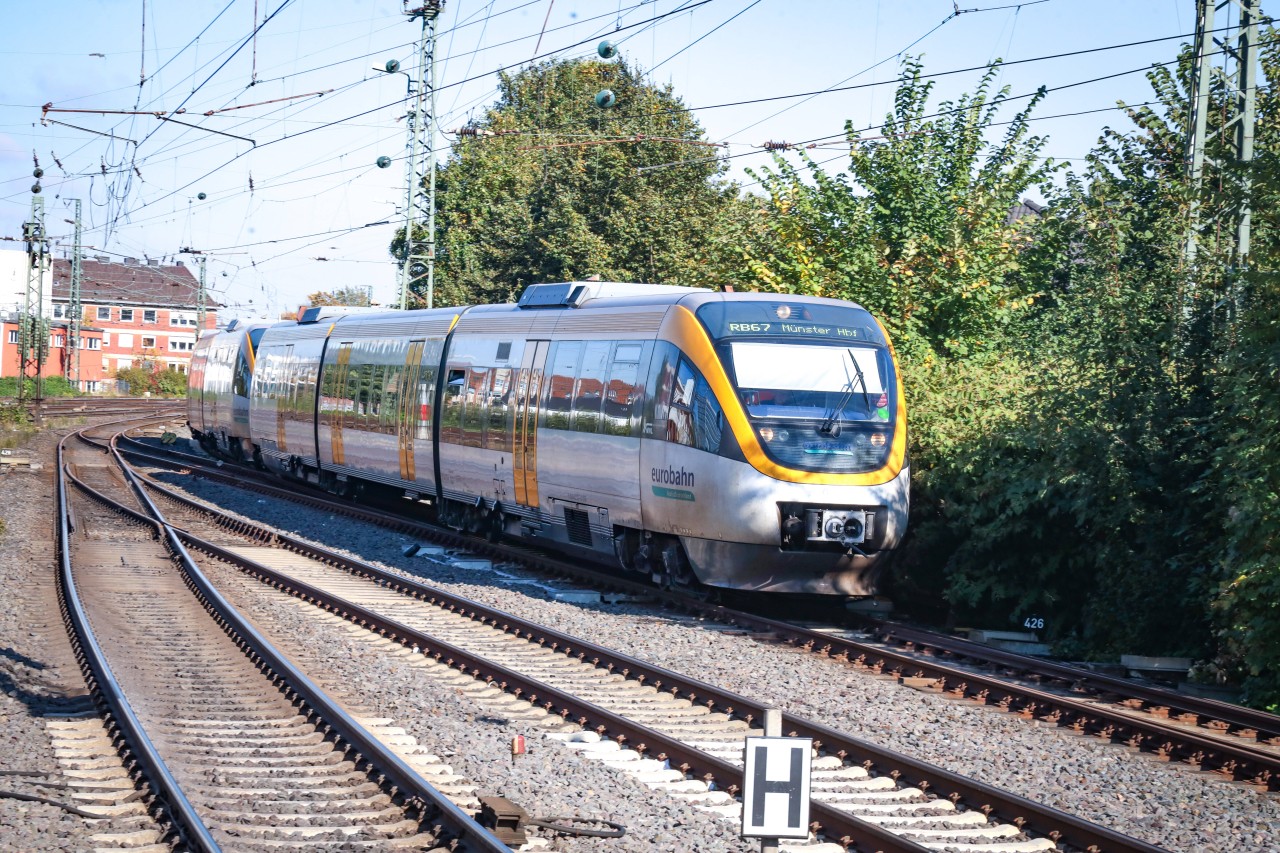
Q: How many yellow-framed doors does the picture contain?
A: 4